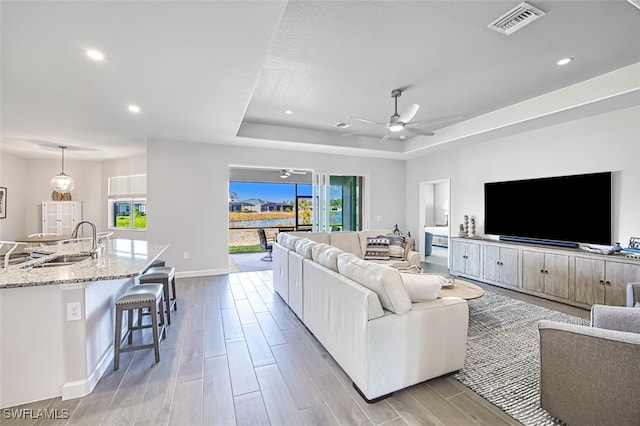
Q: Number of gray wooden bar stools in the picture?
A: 3